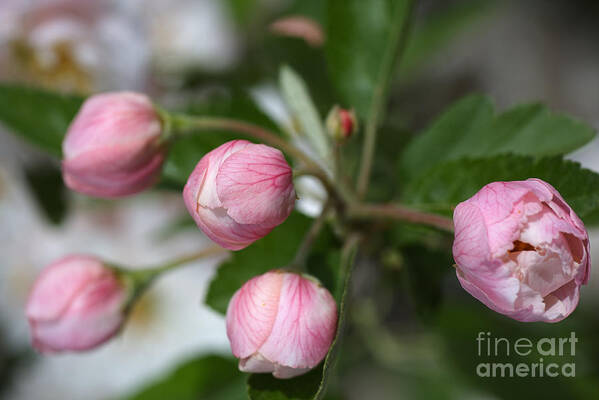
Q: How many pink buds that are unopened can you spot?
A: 4